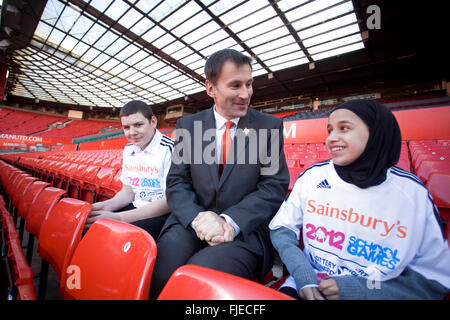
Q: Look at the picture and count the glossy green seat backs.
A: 0